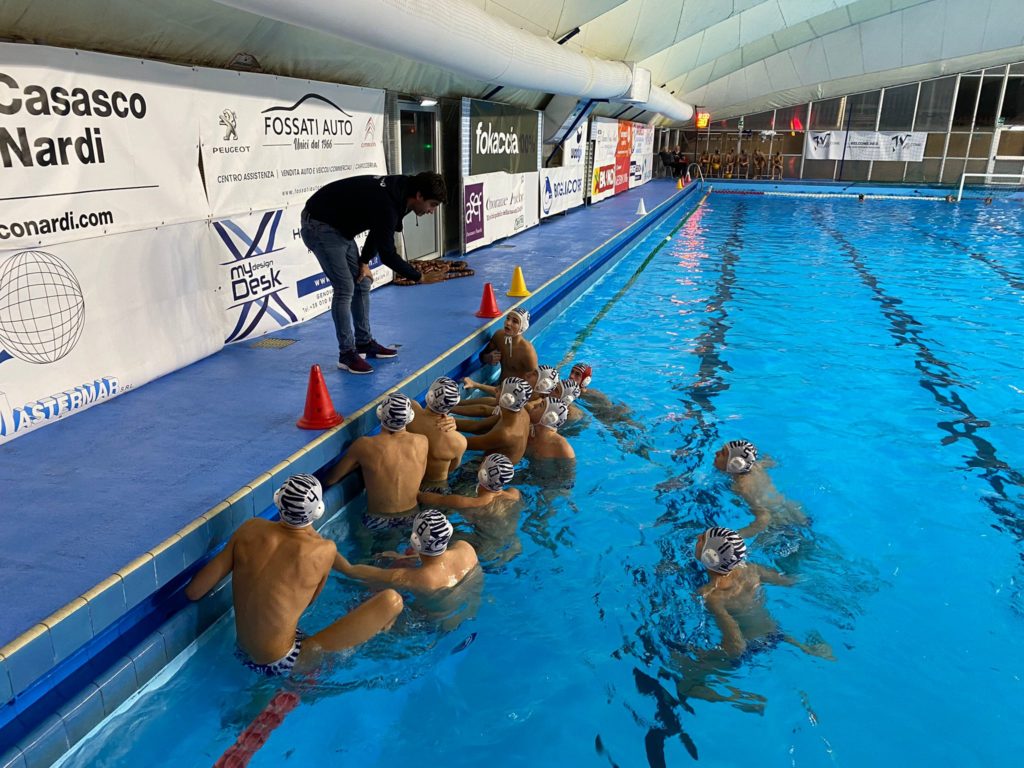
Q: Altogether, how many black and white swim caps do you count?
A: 12